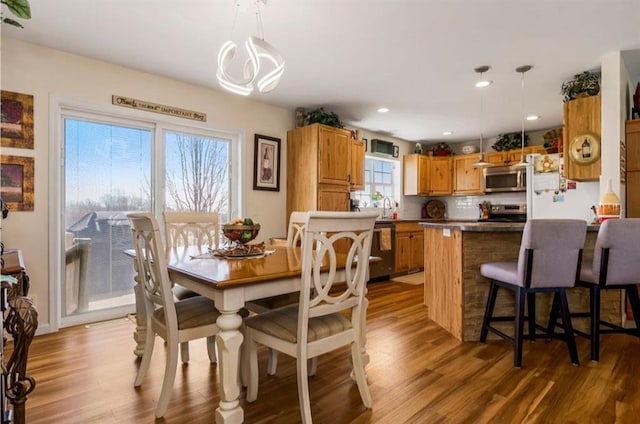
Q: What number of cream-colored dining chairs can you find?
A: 4